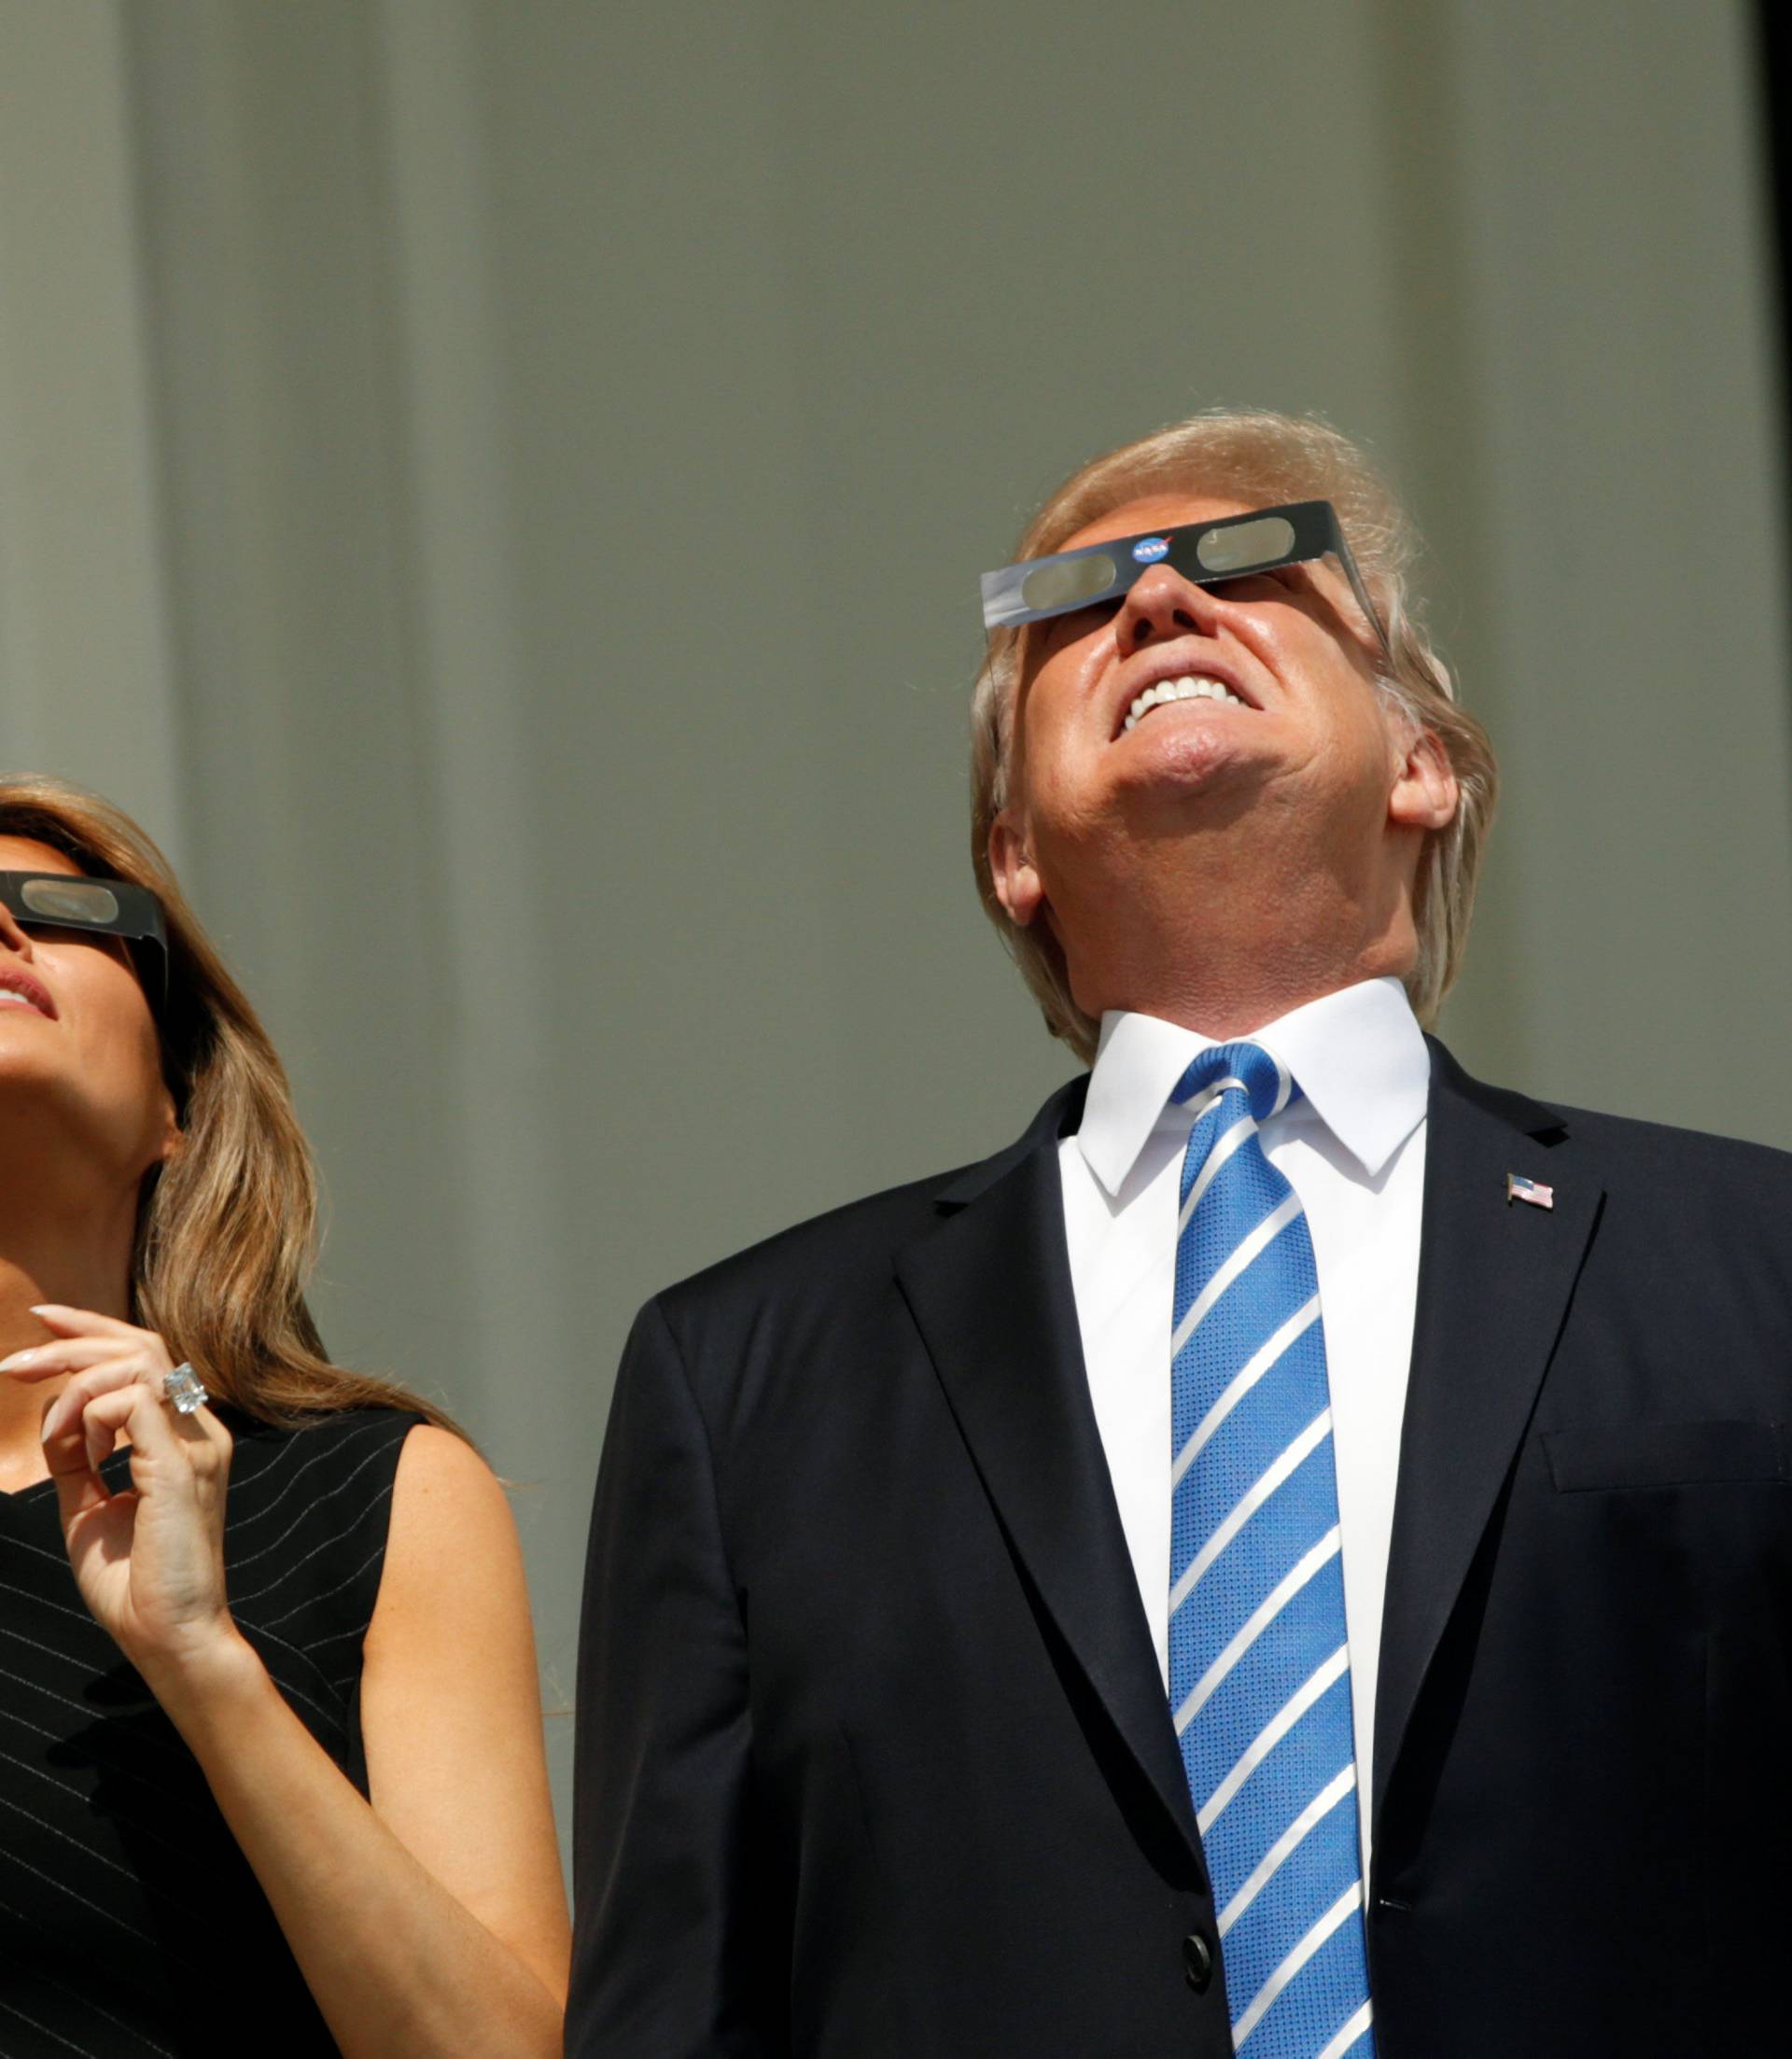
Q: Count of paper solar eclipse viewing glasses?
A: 2